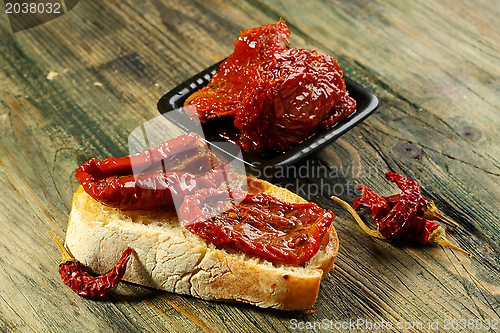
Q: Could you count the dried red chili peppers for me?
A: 4